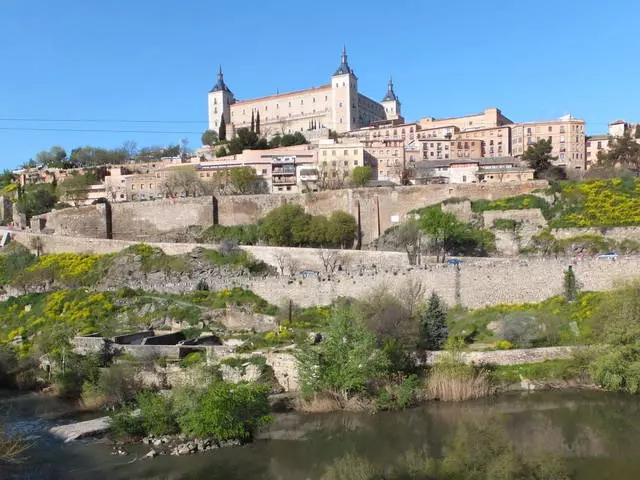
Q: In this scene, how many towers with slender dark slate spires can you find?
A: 3